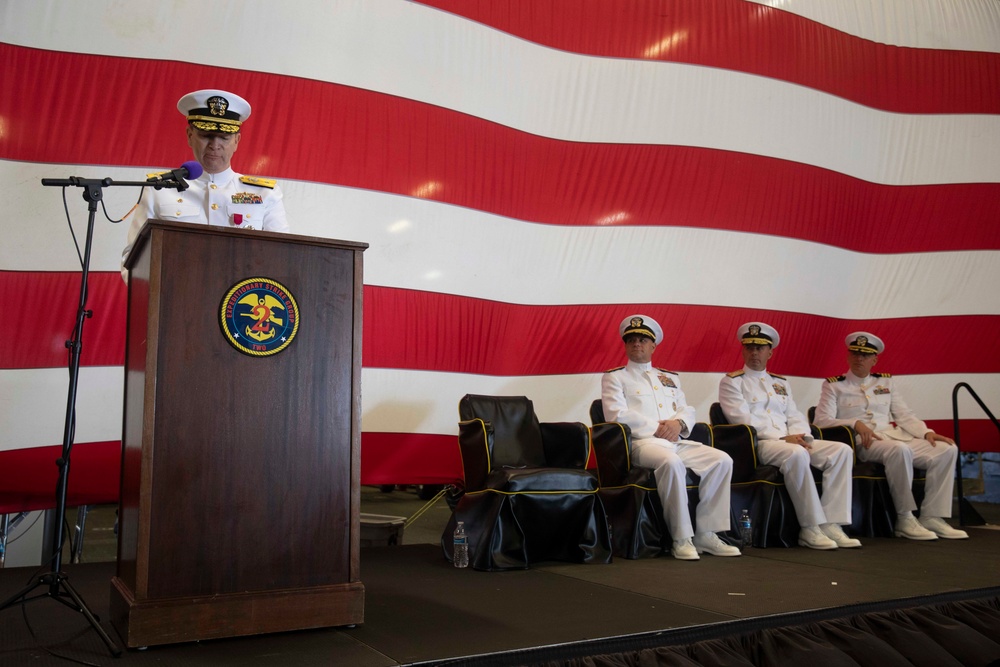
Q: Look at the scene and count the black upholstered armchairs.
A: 4